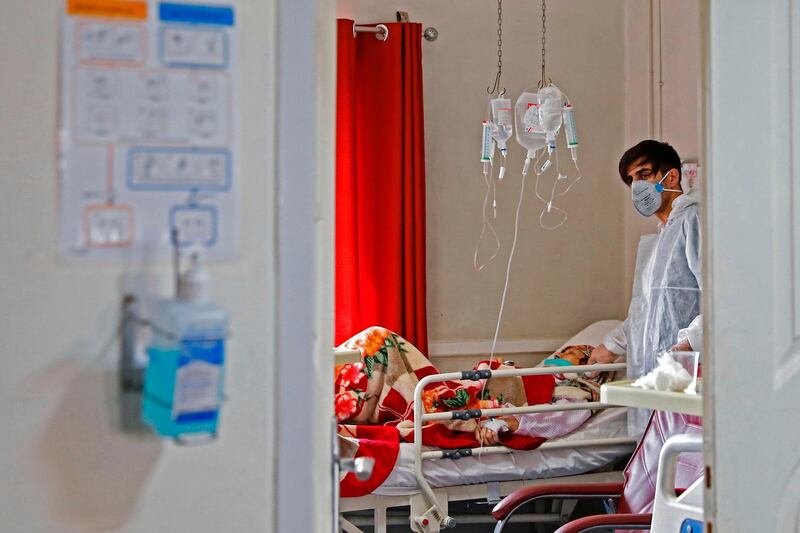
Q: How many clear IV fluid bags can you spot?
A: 3